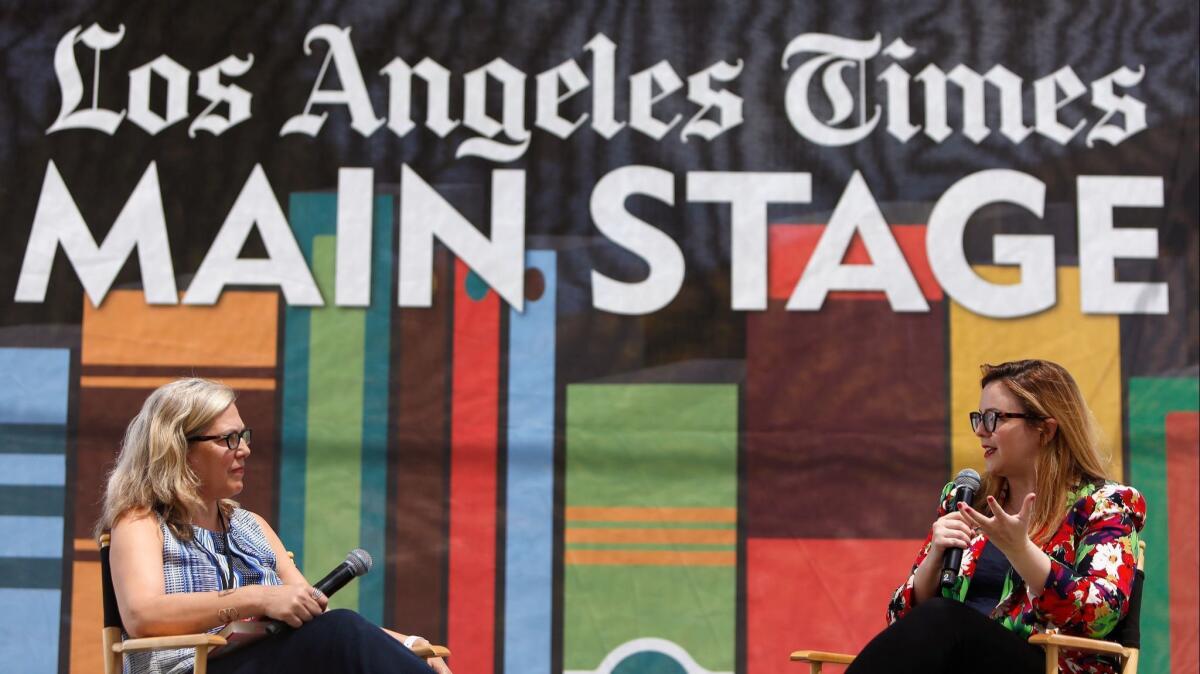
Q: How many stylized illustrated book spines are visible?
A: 10